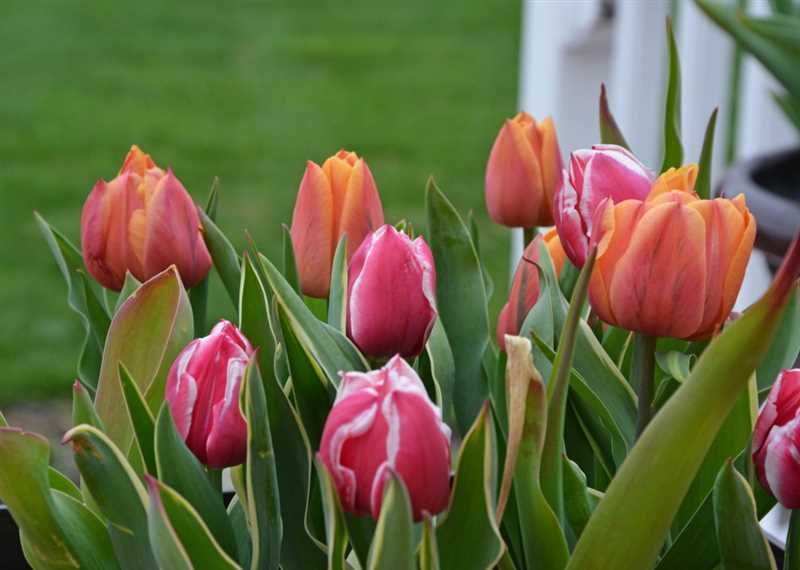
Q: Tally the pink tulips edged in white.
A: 5